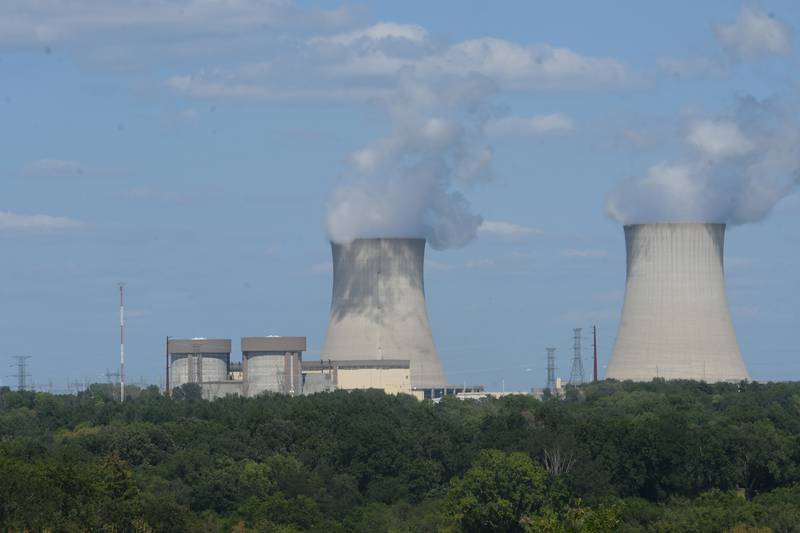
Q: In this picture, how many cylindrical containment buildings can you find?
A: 2